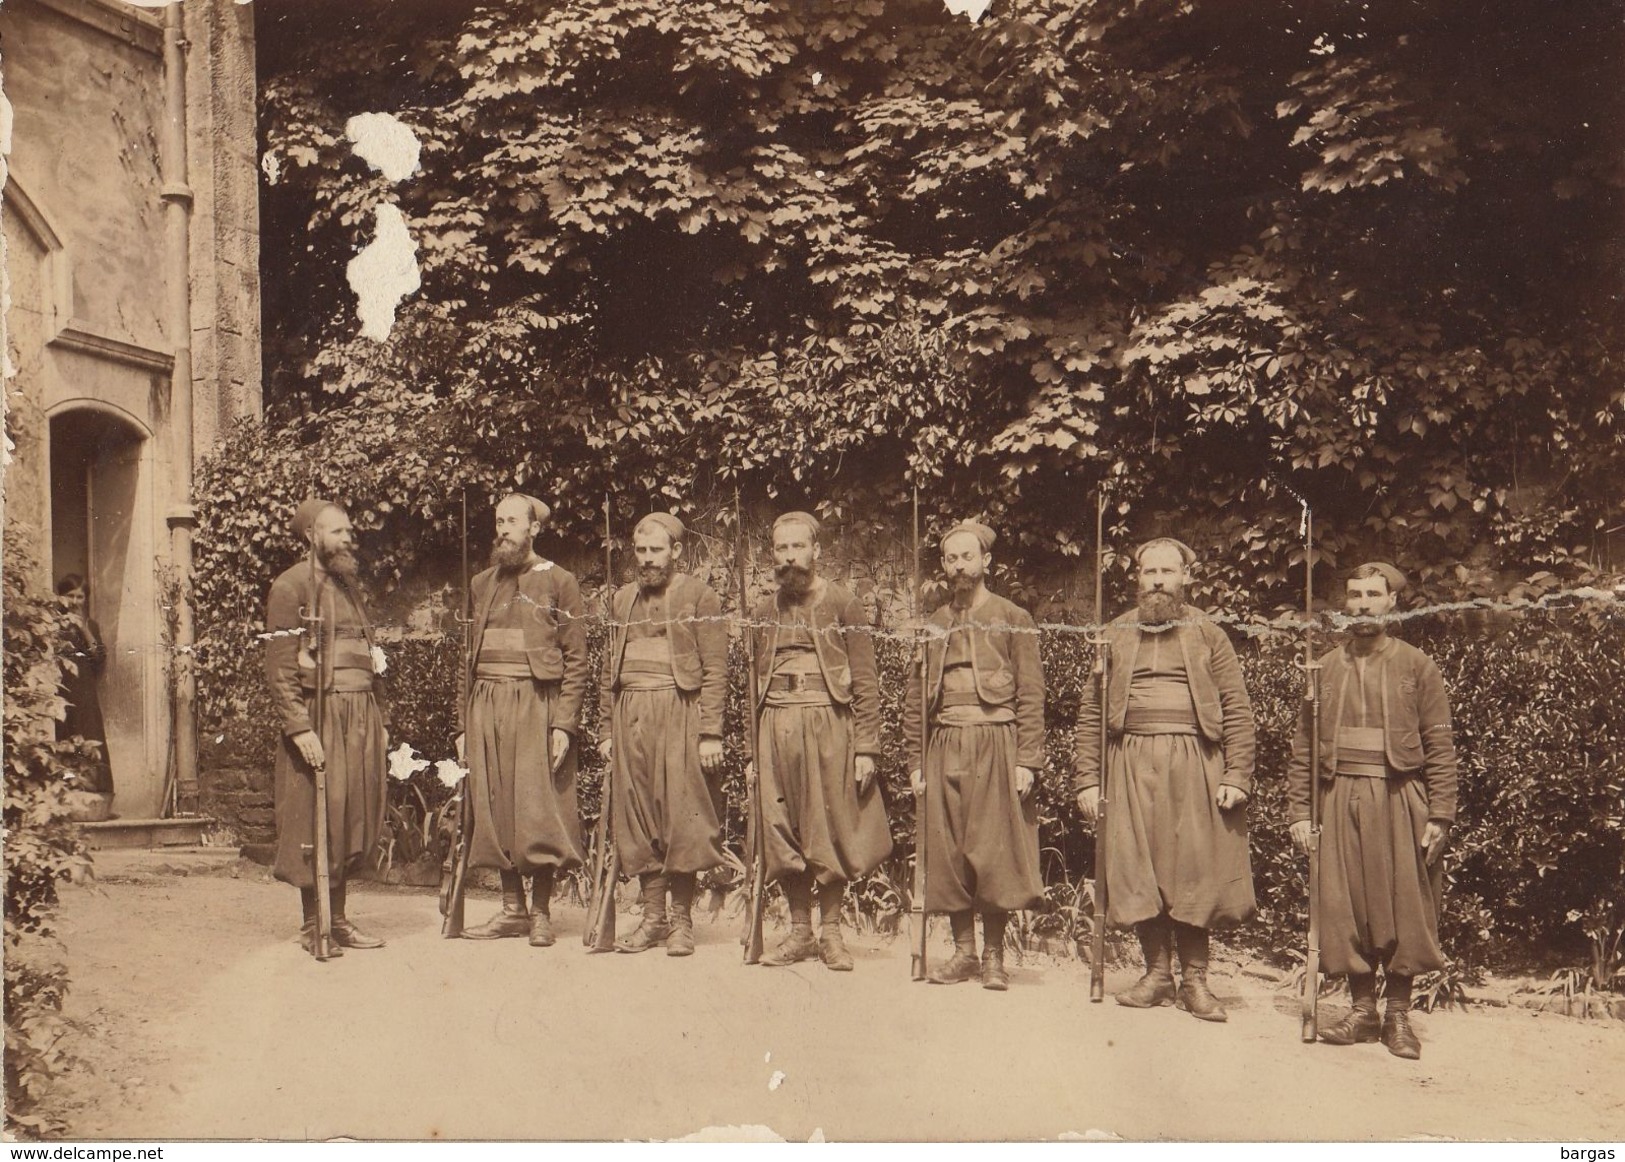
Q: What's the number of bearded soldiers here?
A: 7